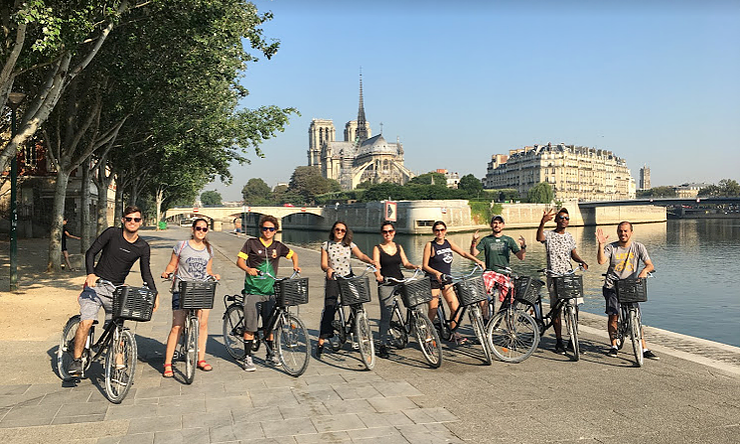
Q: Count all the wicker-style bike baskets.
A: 9